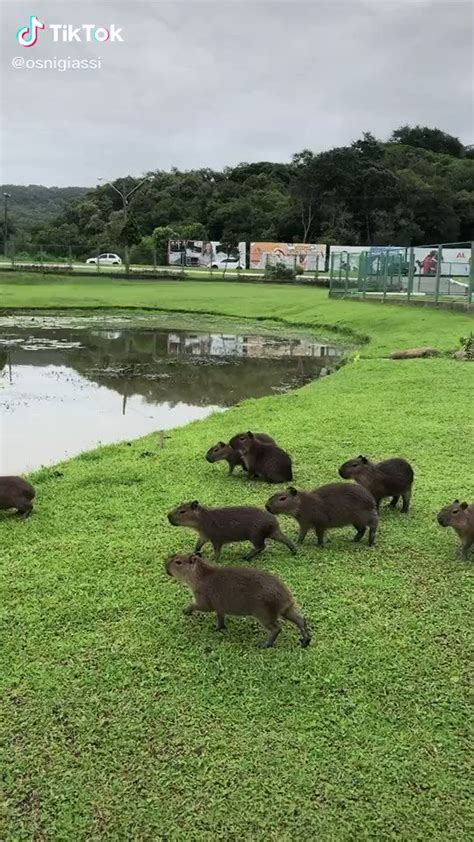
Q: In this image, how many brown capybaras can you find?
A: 8